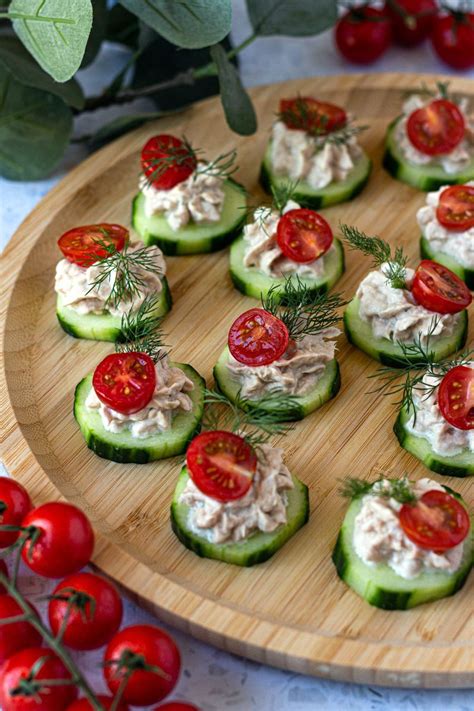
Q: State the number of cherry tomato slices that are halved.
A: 12